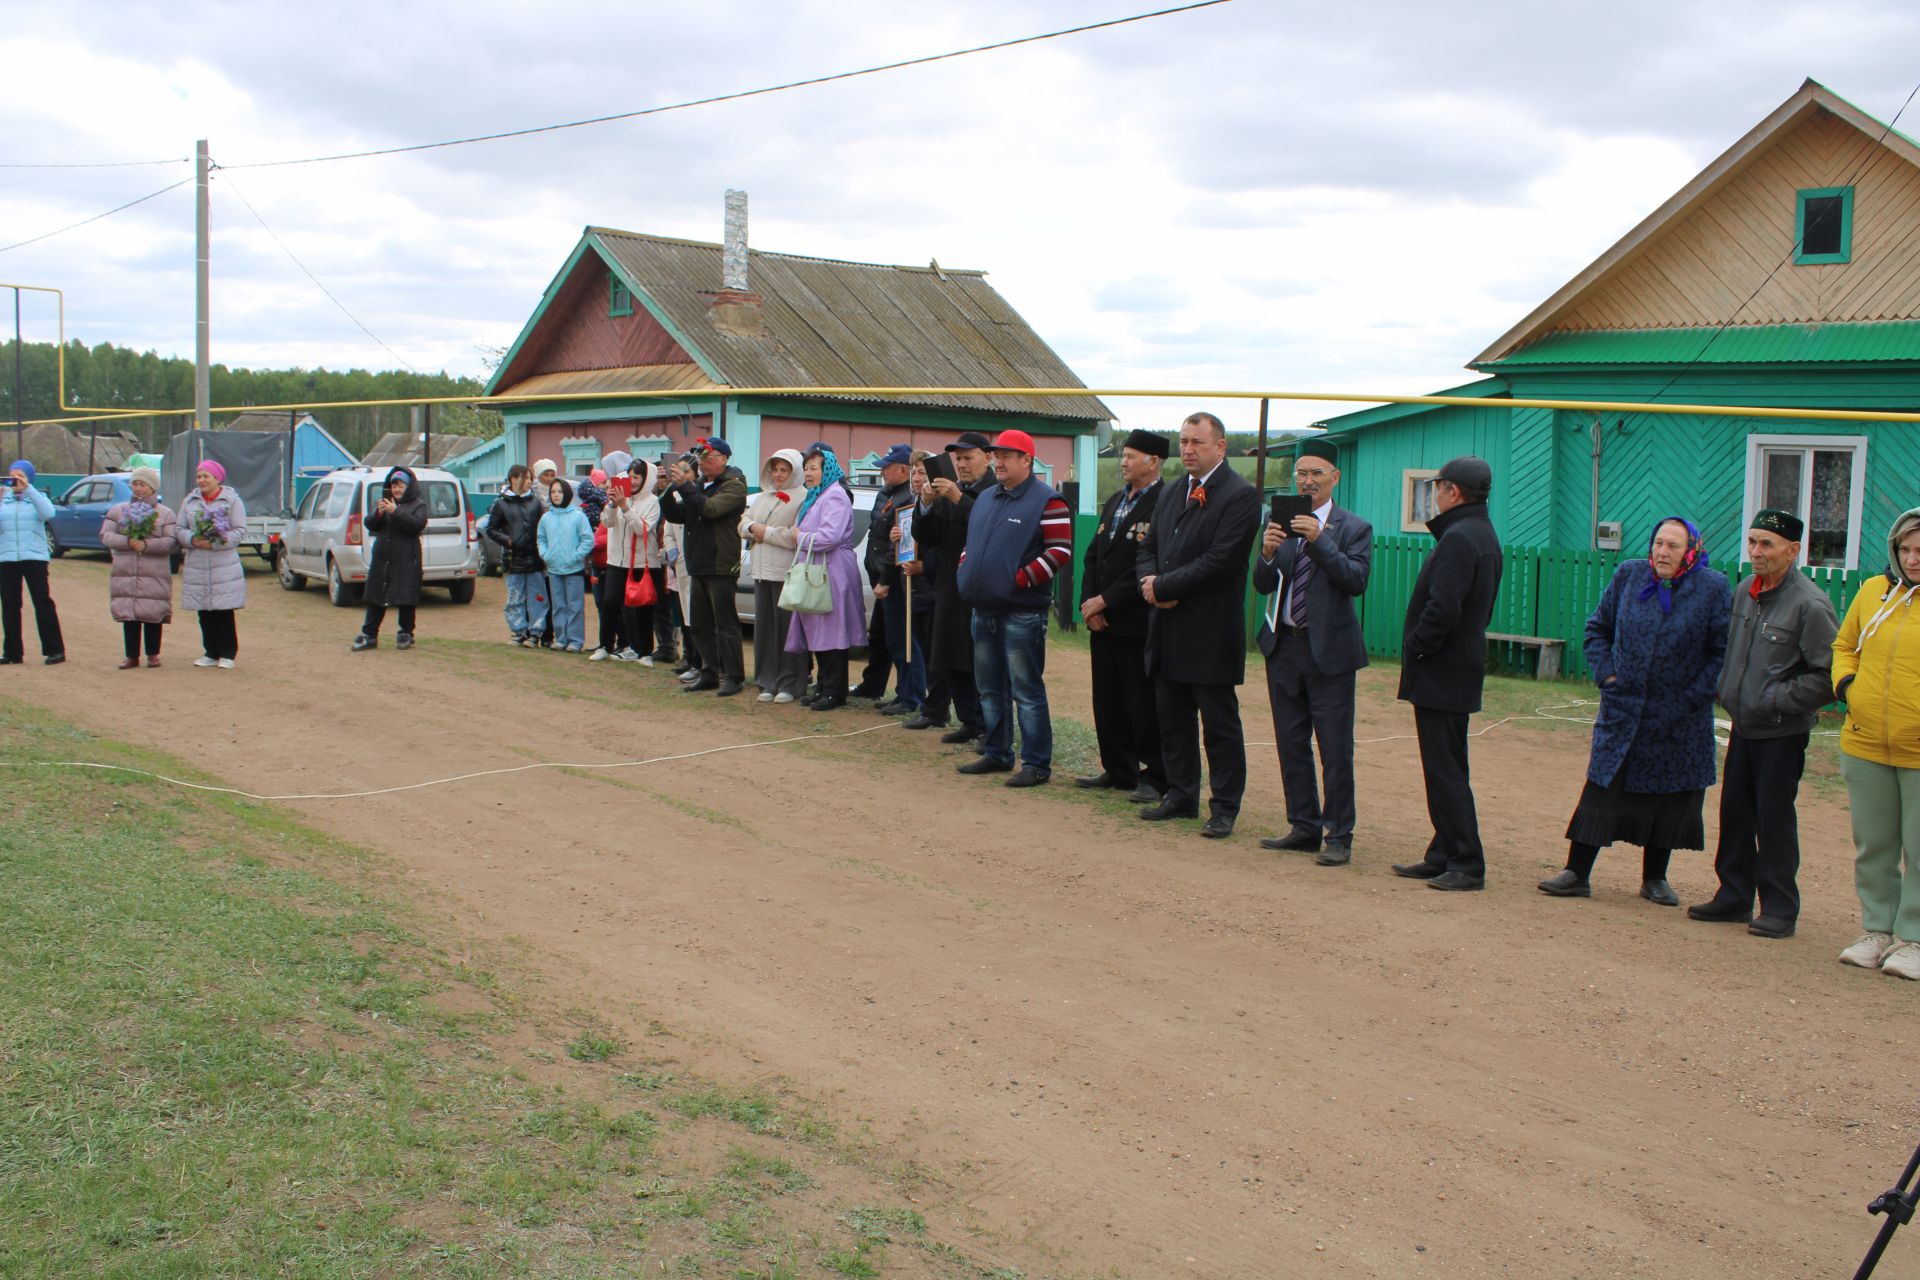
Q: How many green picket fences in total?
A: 1